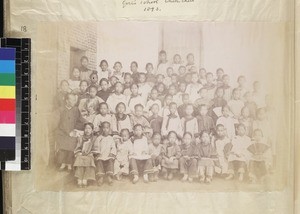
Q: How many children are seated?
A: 11